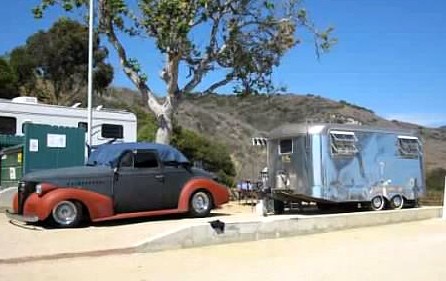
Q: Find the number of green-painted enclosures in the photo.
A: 1